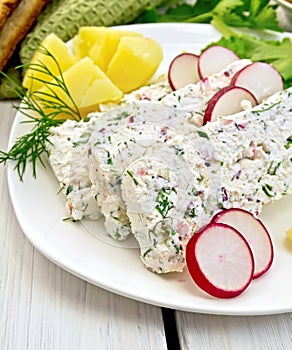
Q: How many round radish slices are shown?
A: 6